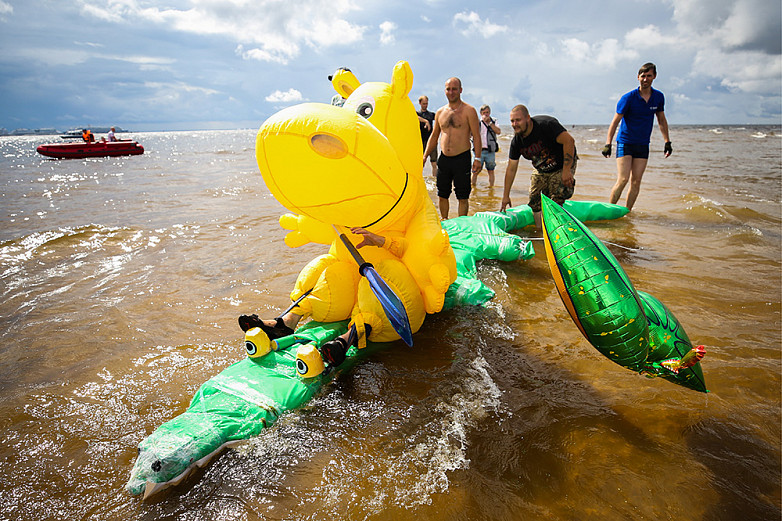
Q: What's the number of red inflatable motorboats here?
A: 1